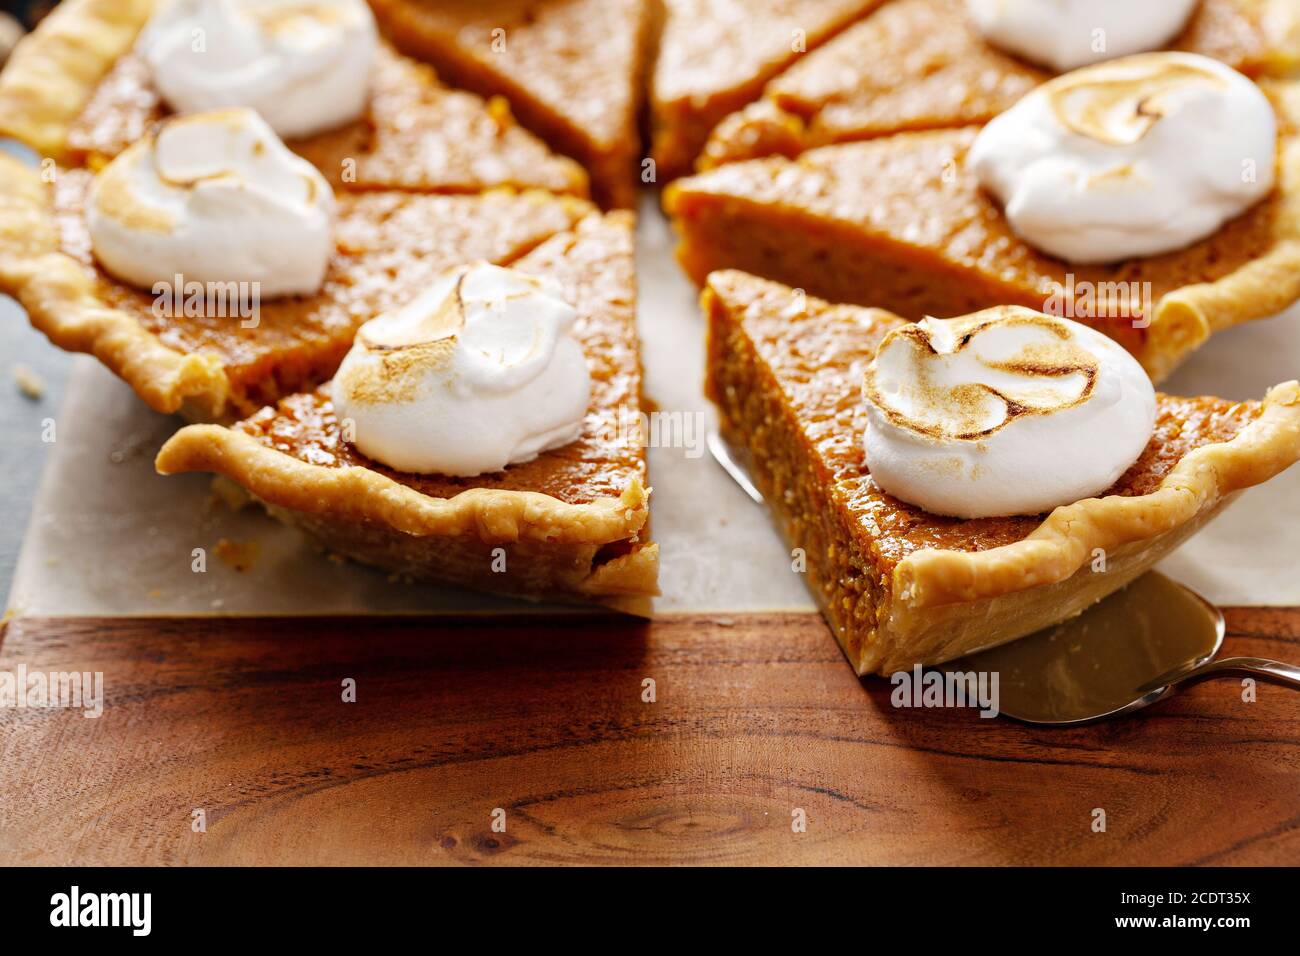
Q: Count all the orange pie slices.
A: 8